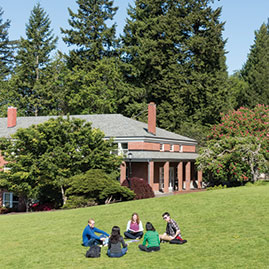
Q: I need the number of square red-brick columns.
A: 6